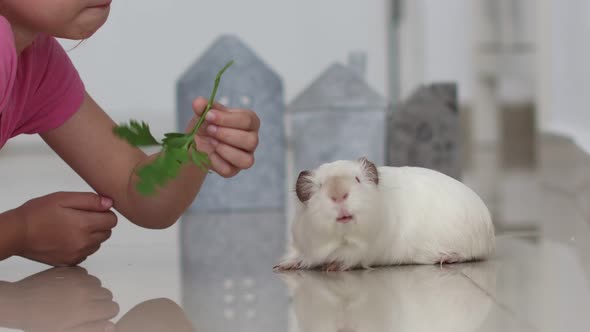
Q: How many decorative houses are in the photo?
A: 3